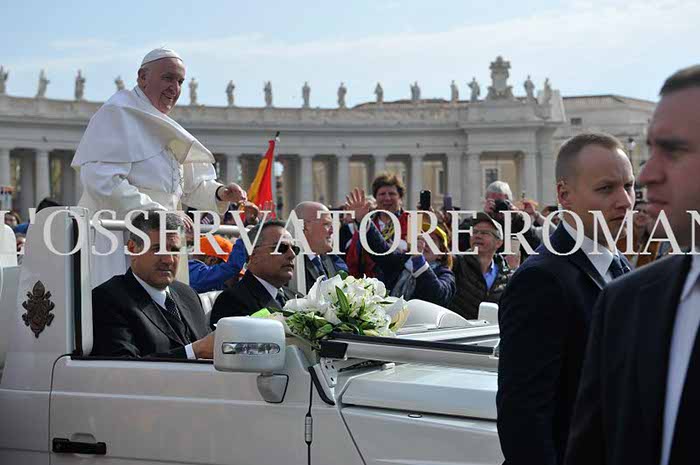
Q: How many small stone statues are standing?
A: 15